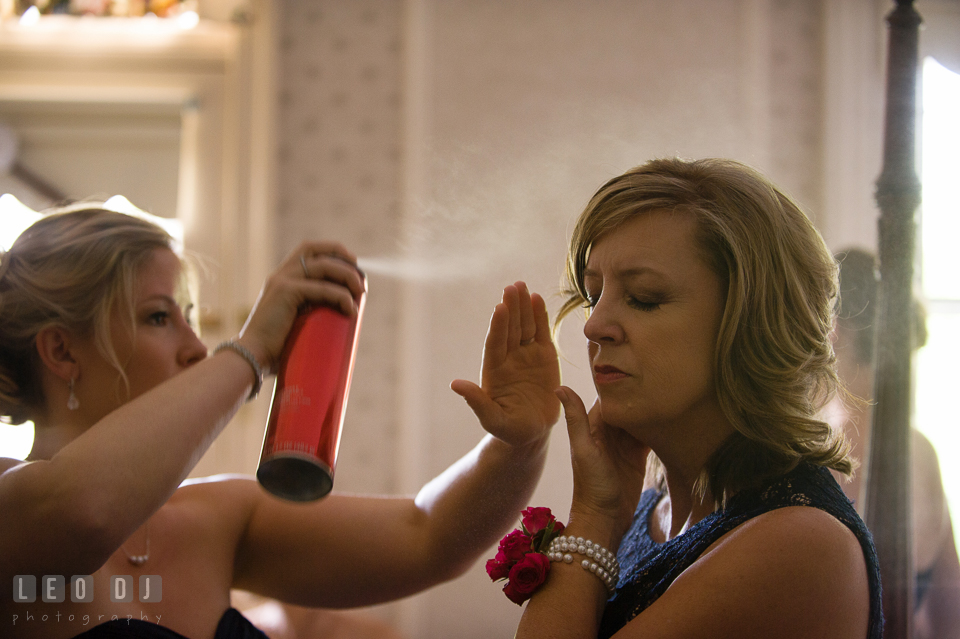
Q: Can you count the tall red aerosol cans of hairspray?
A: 1